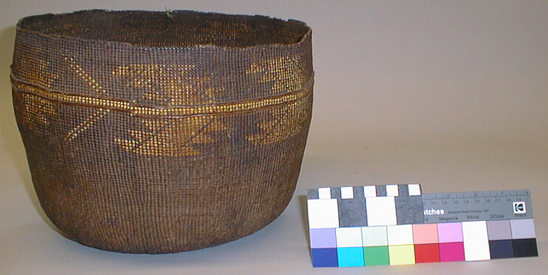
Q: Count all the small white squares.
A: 5